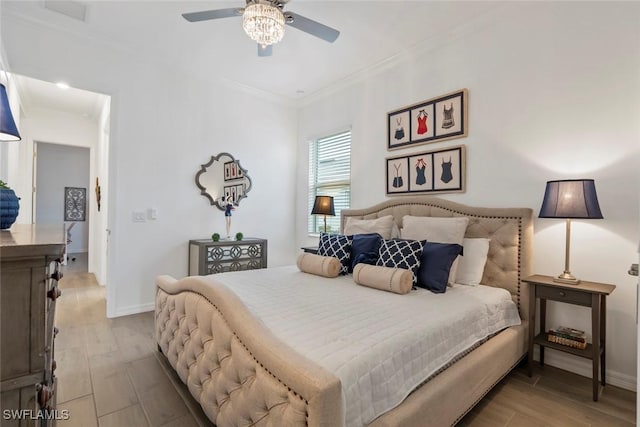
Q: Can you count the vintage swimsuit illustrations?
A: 6